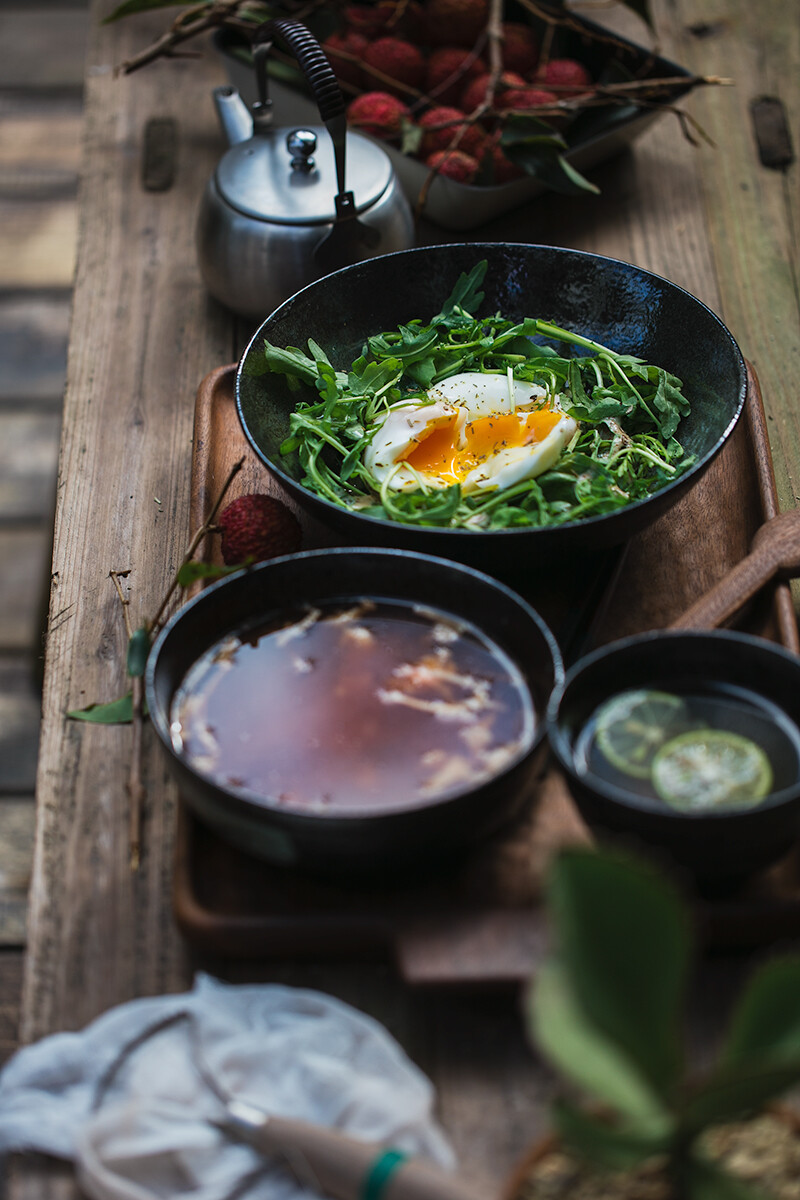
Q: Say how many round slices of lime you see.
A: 2